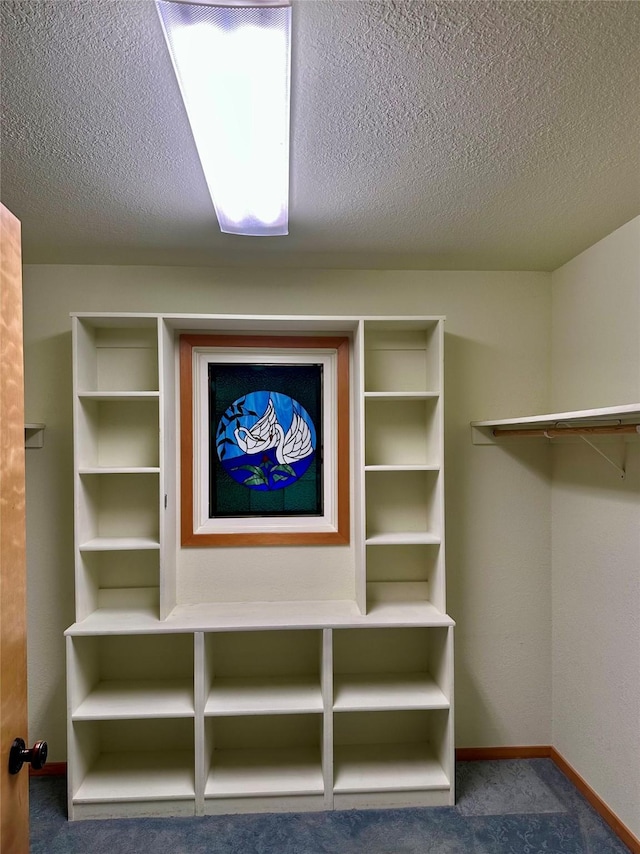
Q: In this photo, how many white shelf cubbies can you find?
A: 14